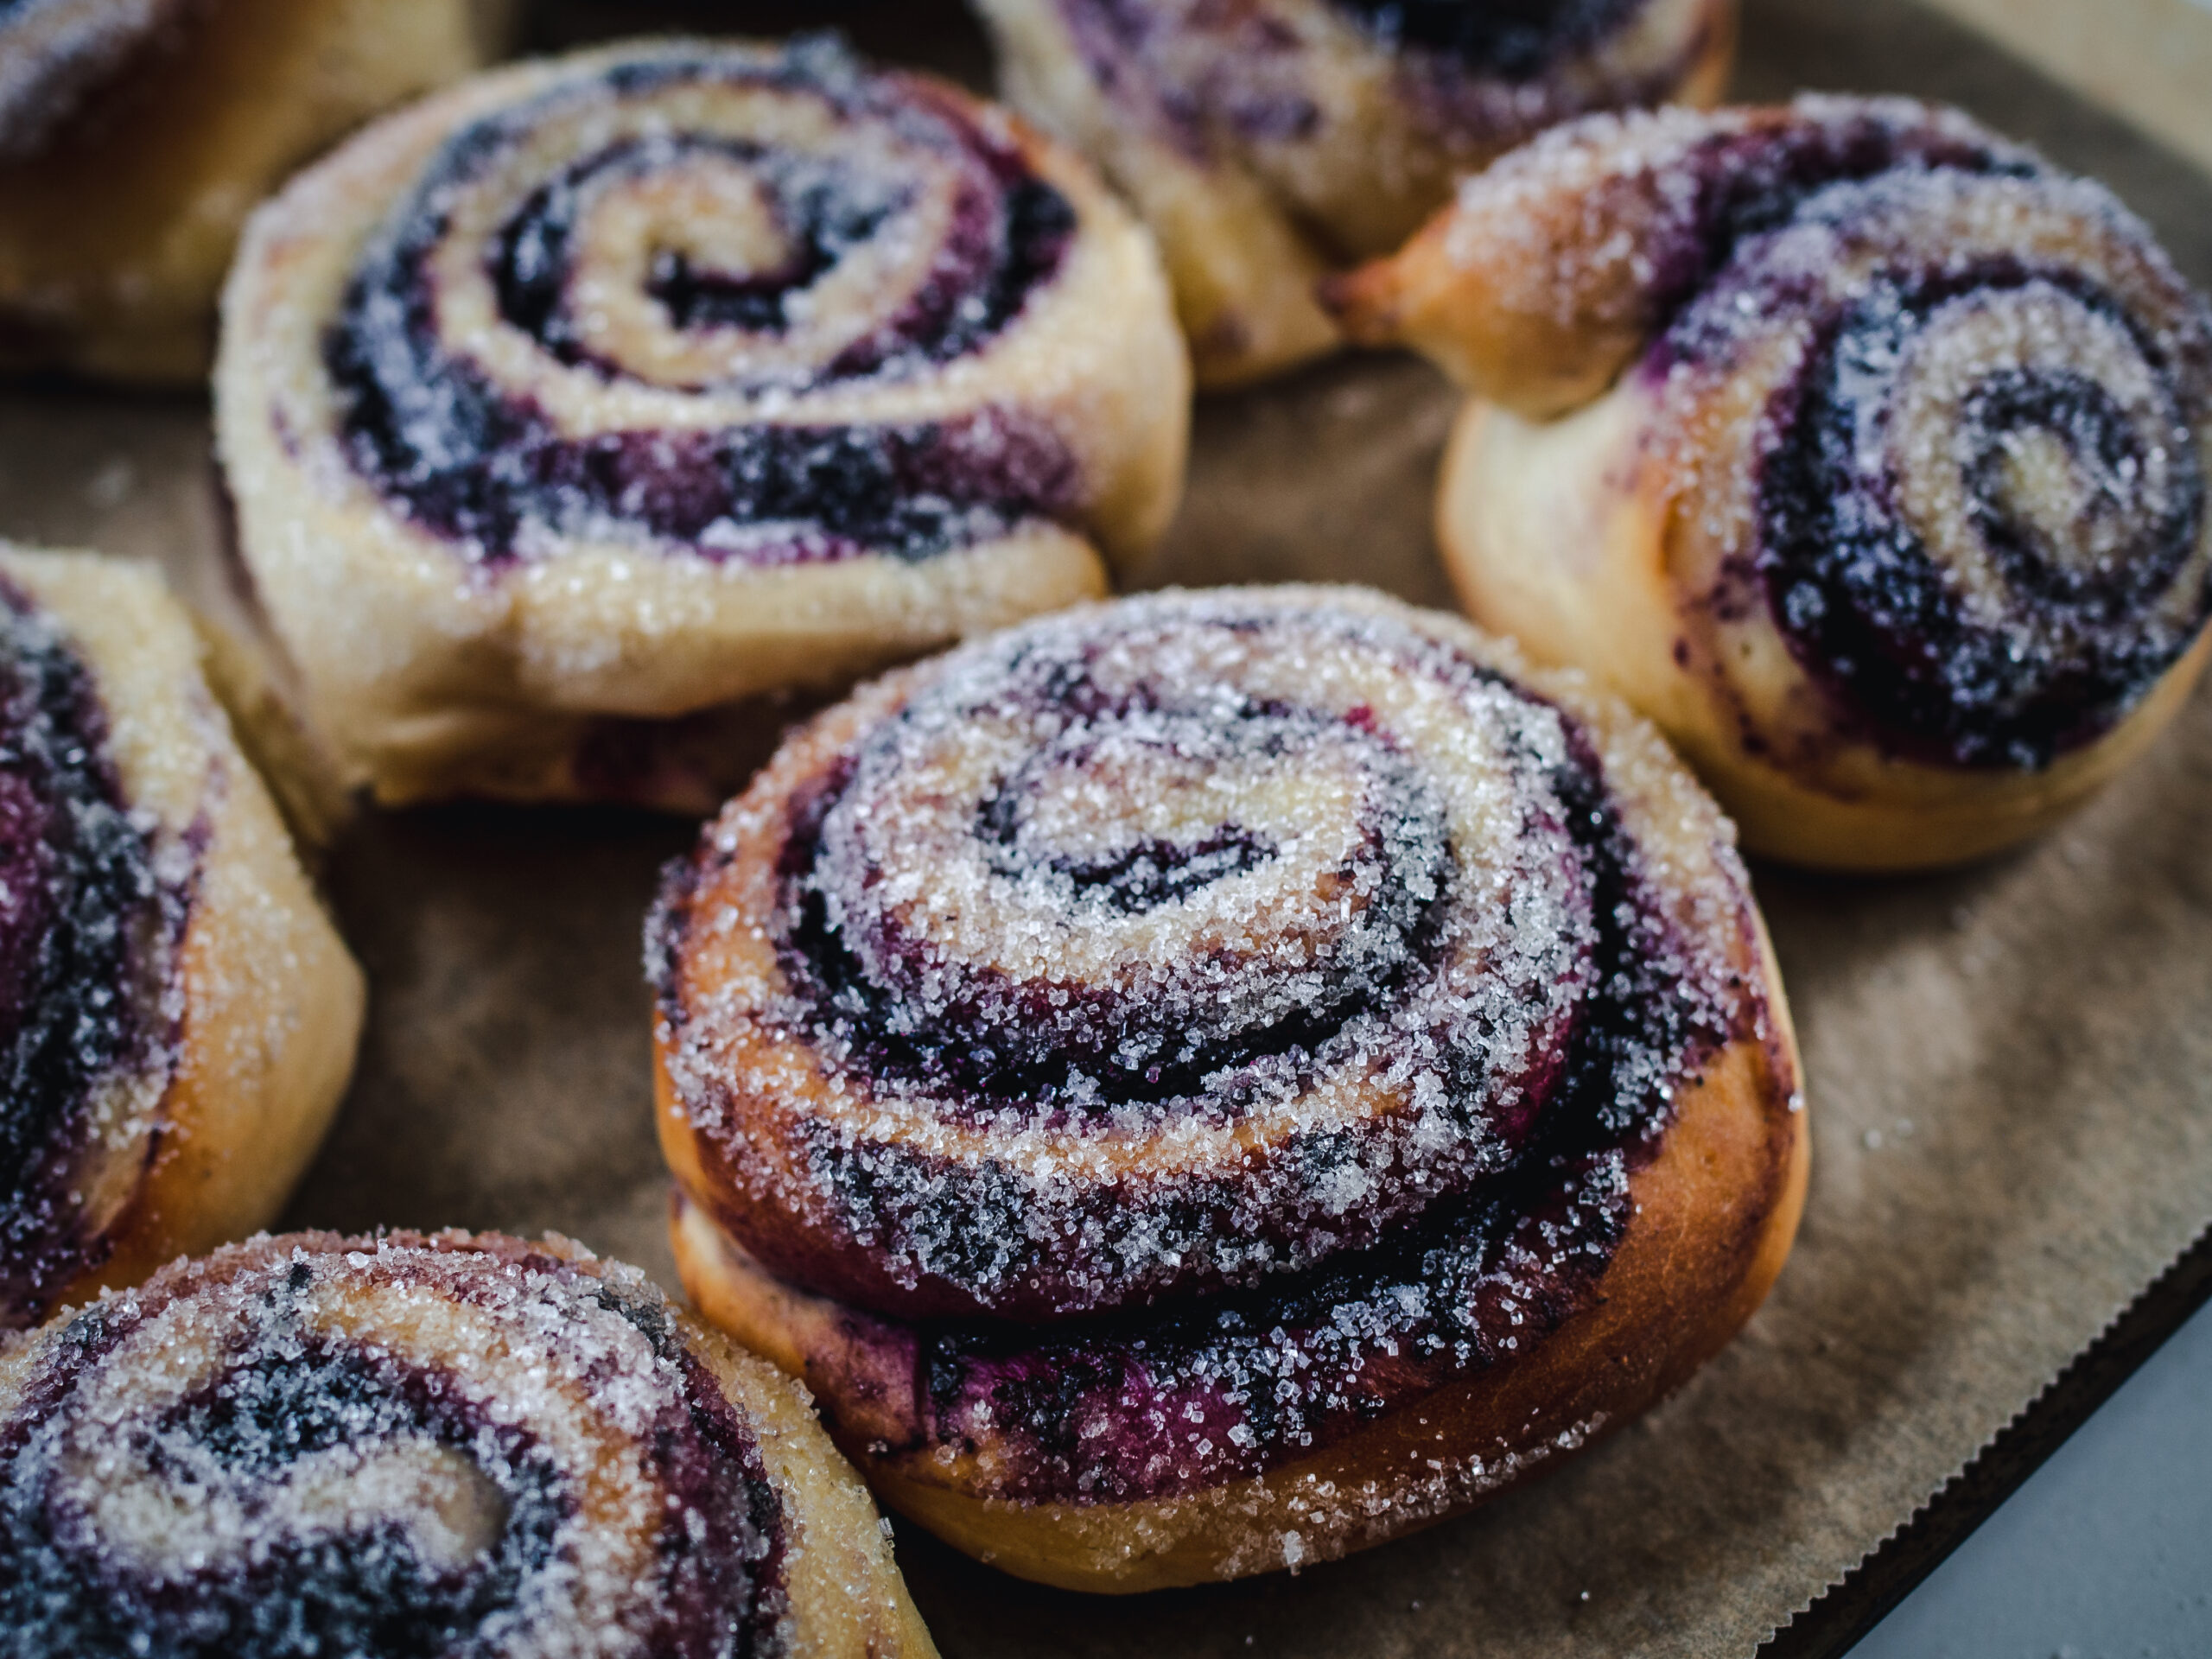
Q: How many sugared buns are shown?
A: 7